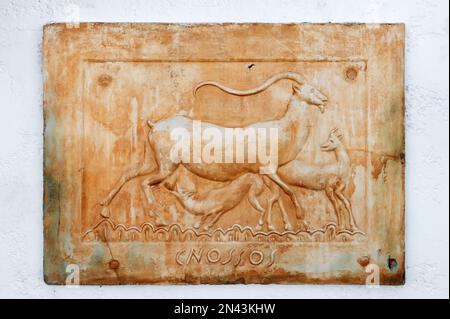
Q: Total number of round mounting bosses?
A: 4